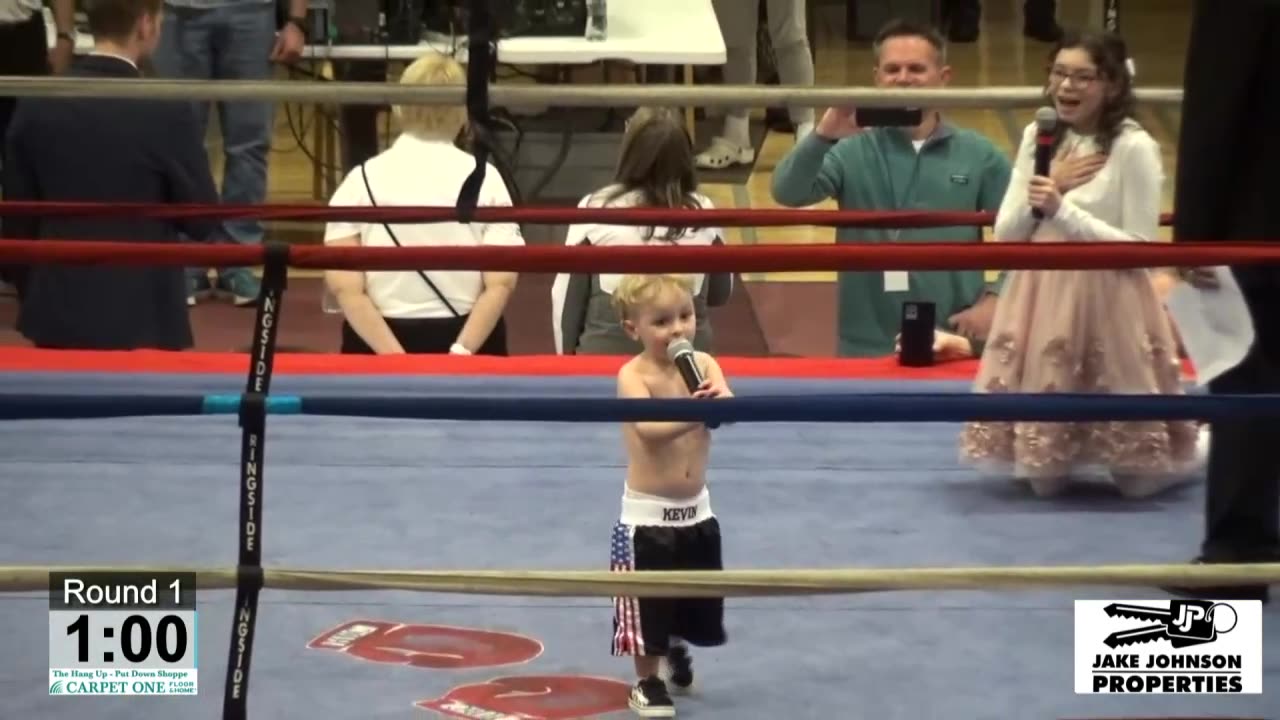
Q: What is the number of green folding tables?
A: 0